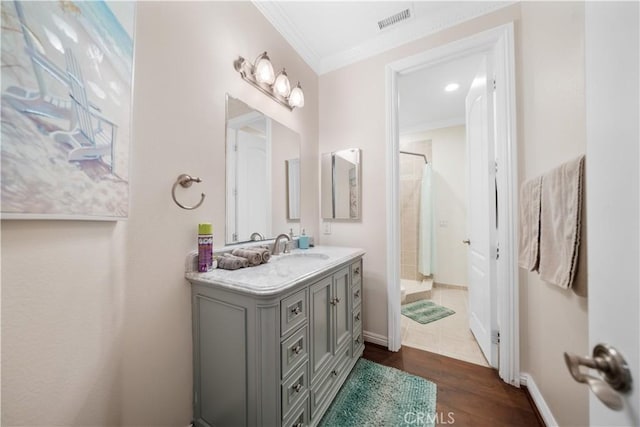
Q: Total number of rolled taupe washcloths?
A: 4